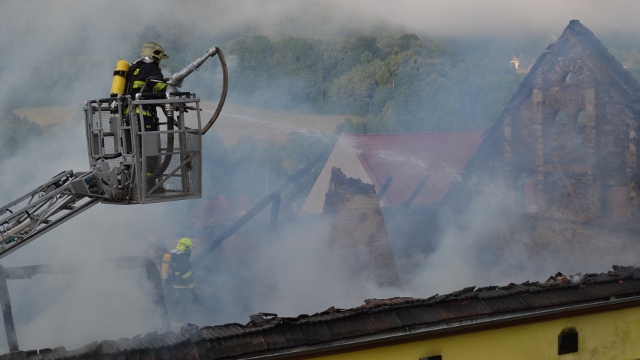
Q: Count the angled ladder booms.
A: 1